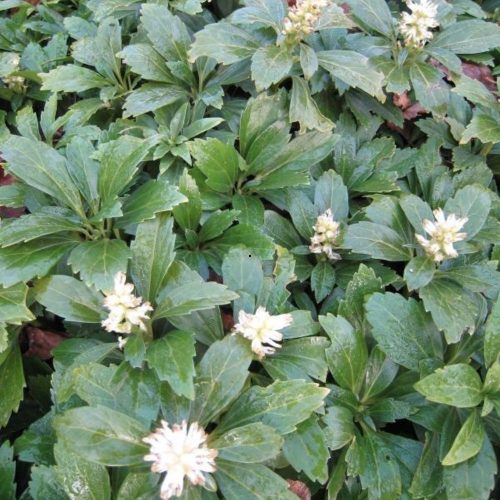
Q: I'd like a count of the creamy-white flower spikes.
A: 7